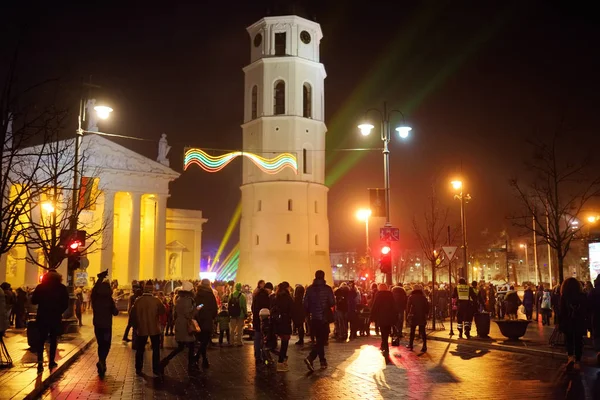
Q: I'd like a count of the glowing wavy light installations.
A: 1